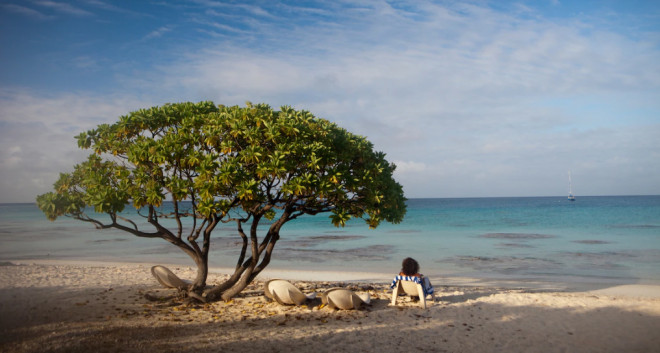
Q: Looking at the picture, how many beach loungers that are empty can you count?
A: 3